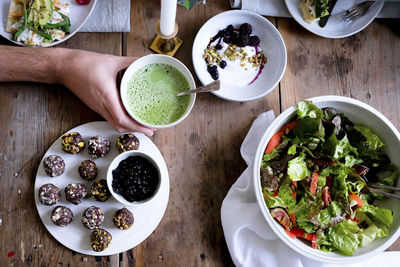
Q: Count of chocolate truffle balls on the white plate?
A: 12